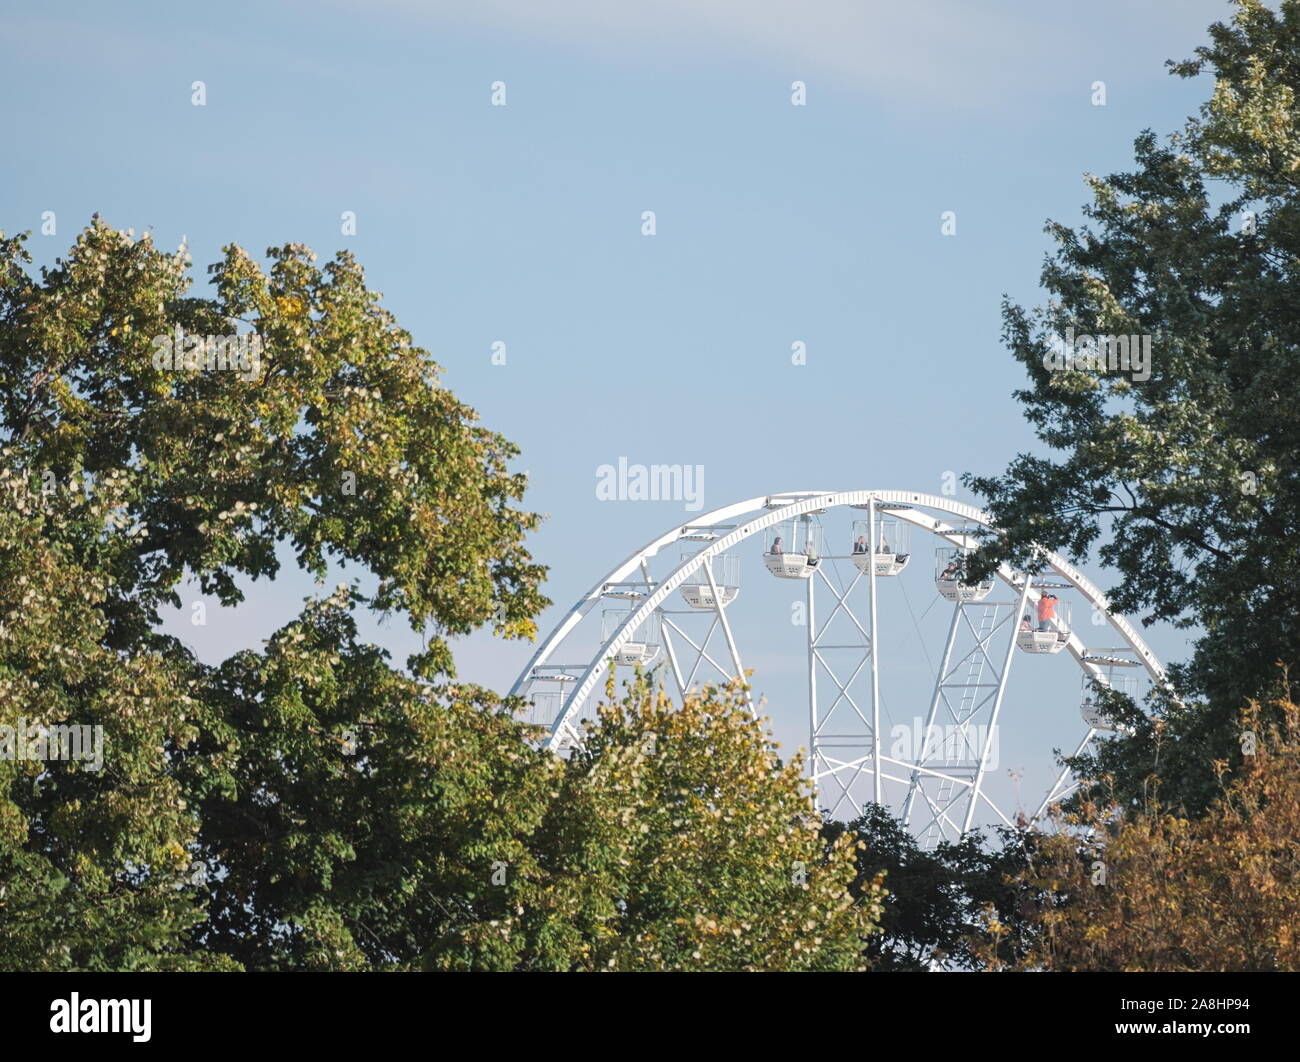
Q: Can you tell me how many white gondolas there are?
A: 8